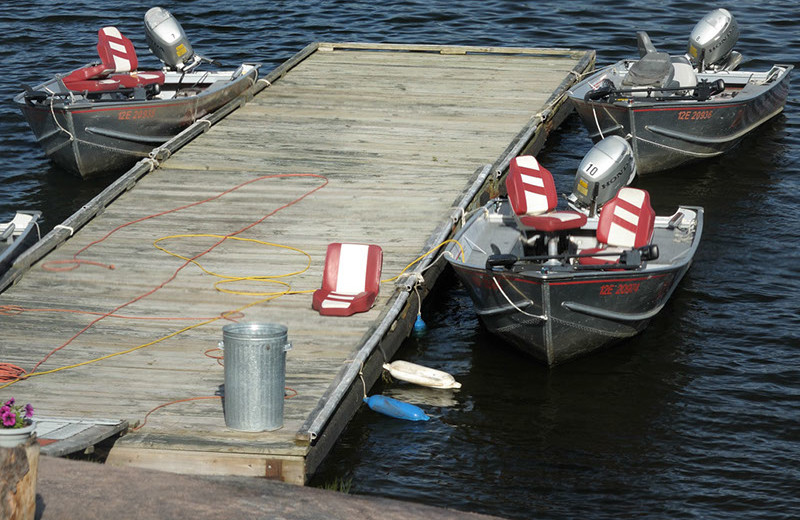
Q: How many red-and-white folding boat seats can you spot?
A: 5